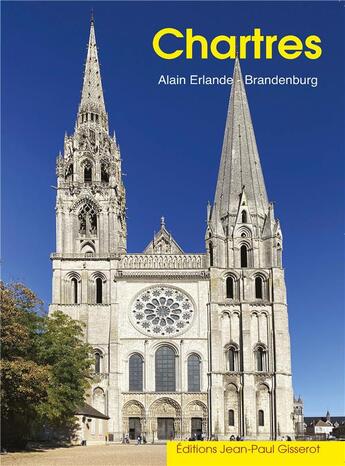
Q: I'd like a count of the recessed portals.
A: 3